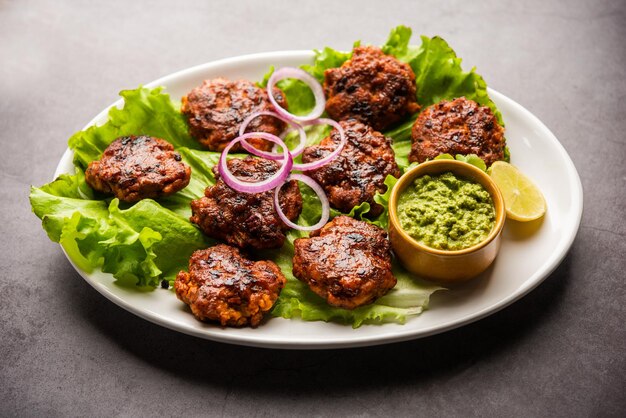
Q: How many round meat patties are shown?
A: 8